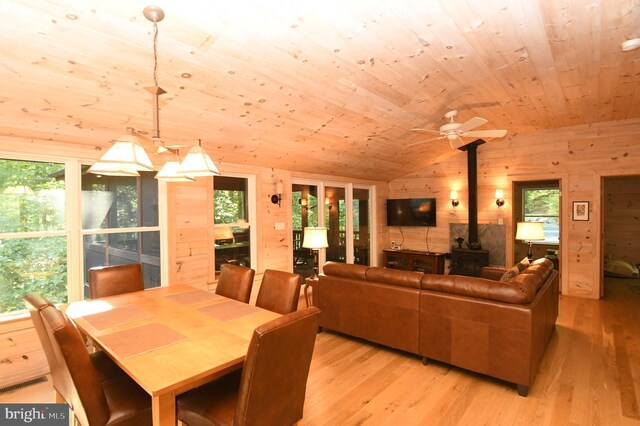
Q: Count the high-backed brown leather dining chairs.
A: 6